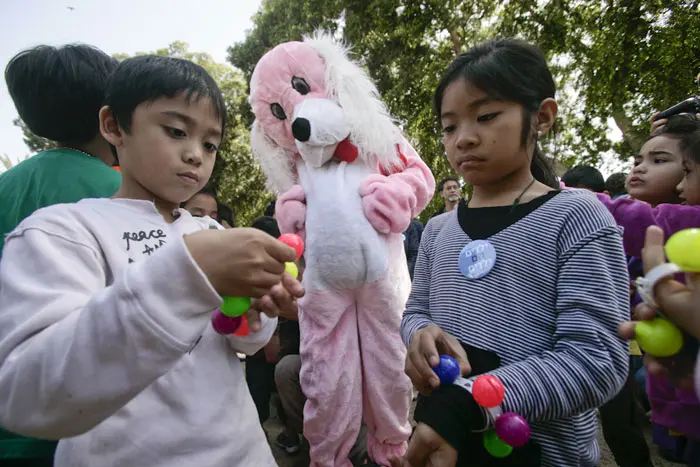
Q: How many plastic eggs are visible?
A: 11